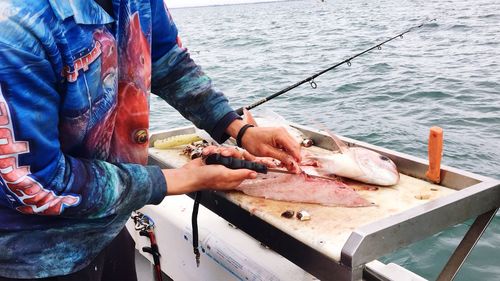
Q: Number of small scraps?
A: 2